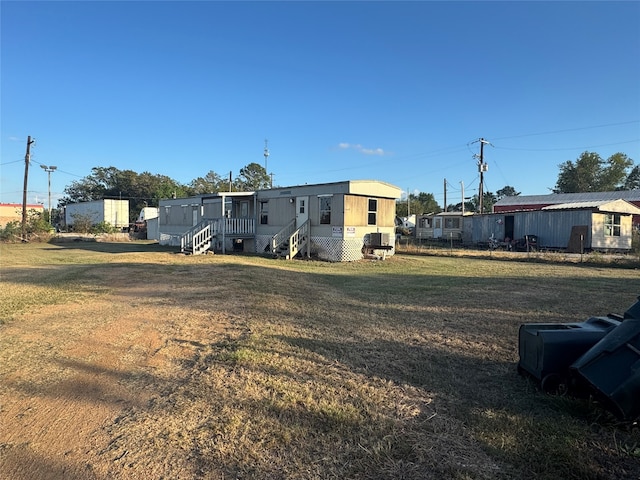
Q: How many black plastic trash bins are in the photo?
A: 2